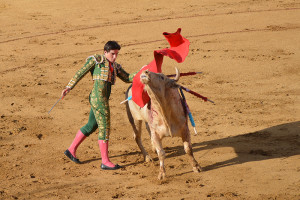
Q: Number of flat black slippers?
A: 2